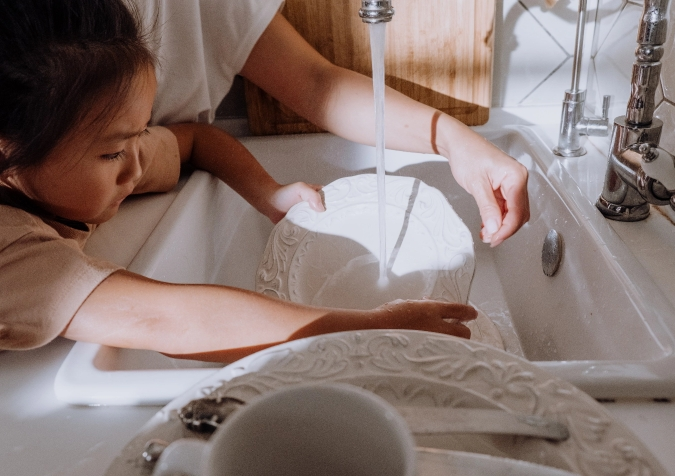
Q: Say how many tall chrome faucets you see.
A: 2